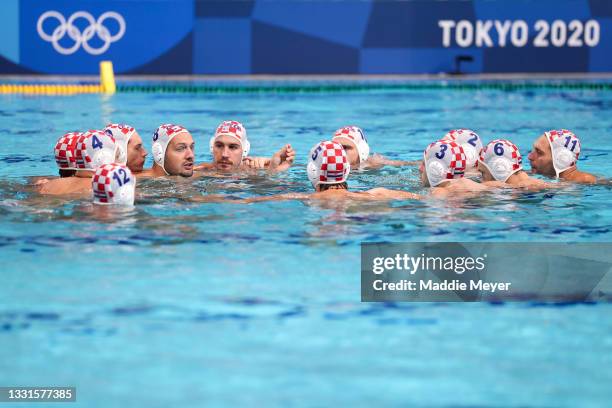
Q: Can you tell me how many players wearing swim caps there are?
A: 12